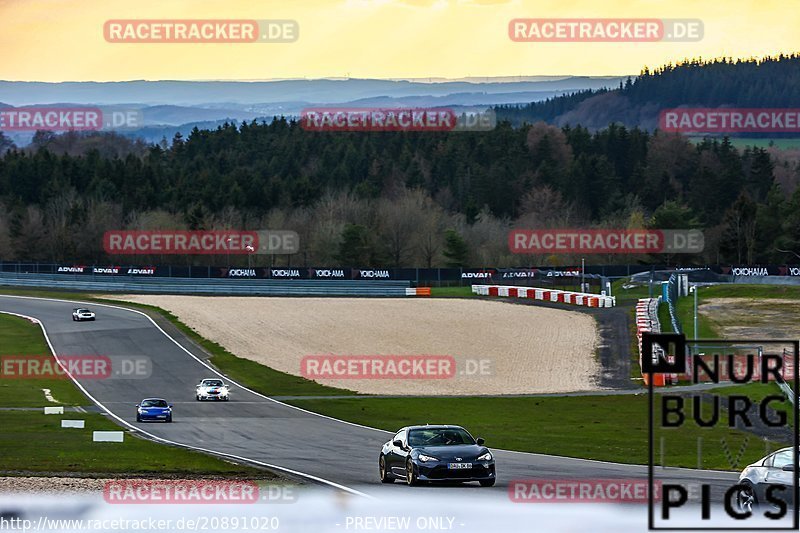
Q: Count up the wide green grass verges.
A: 2